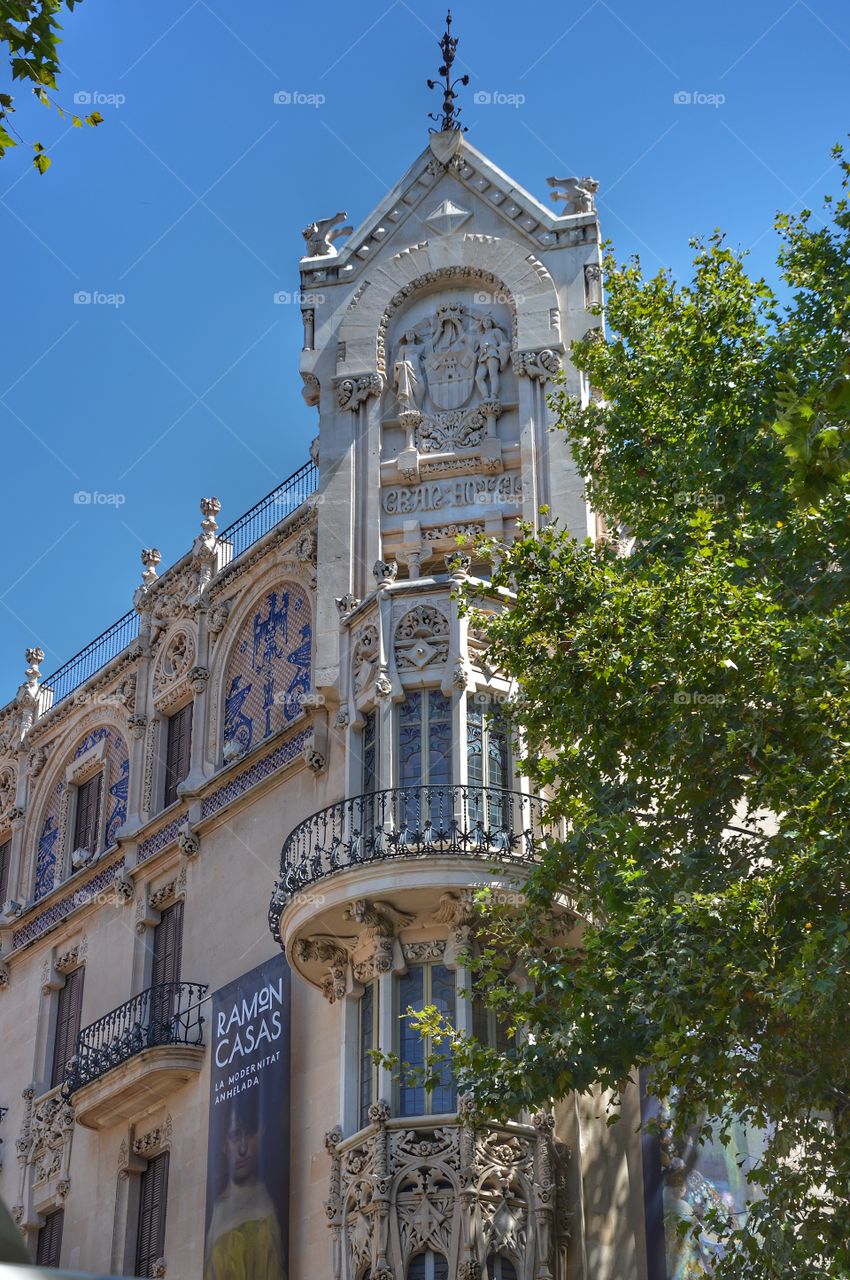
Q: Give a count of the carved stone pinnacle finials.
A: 3